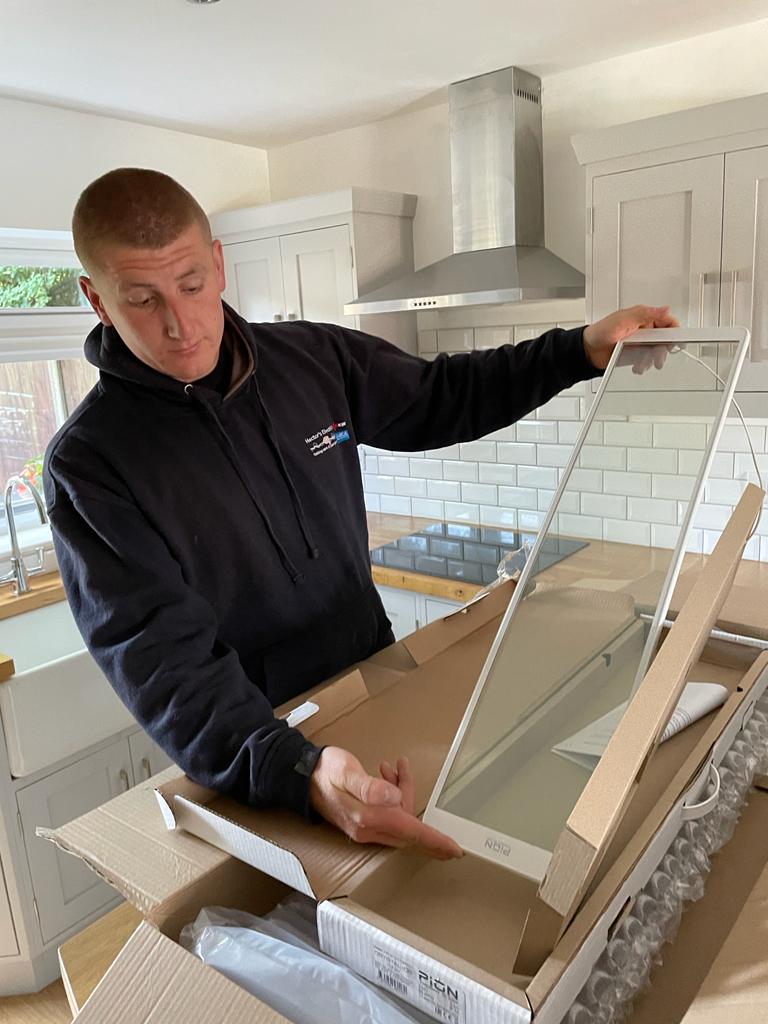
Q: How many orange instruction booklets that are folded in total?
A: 0